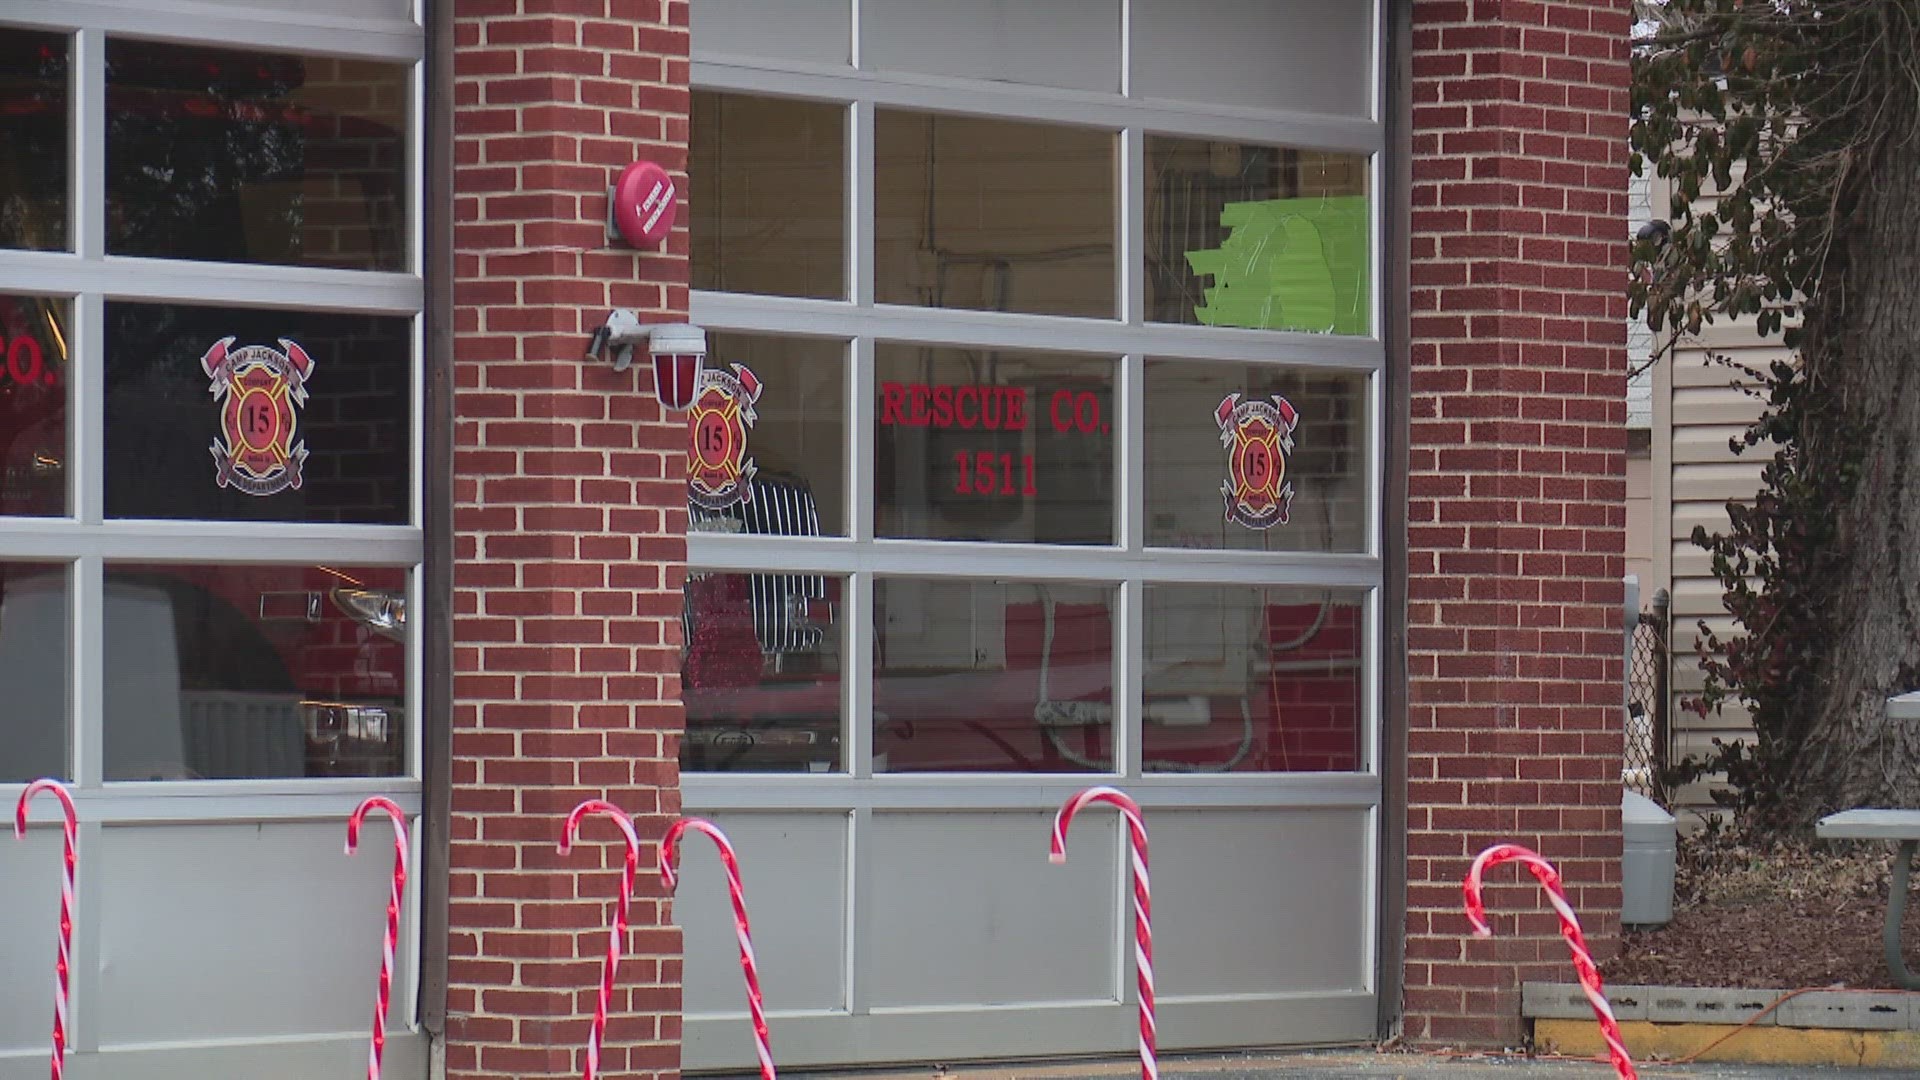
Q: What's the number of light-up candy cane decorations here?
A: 6